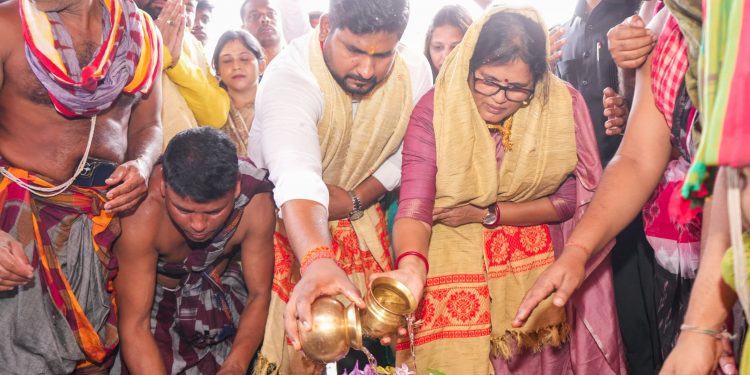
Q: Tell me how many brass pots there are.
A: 2